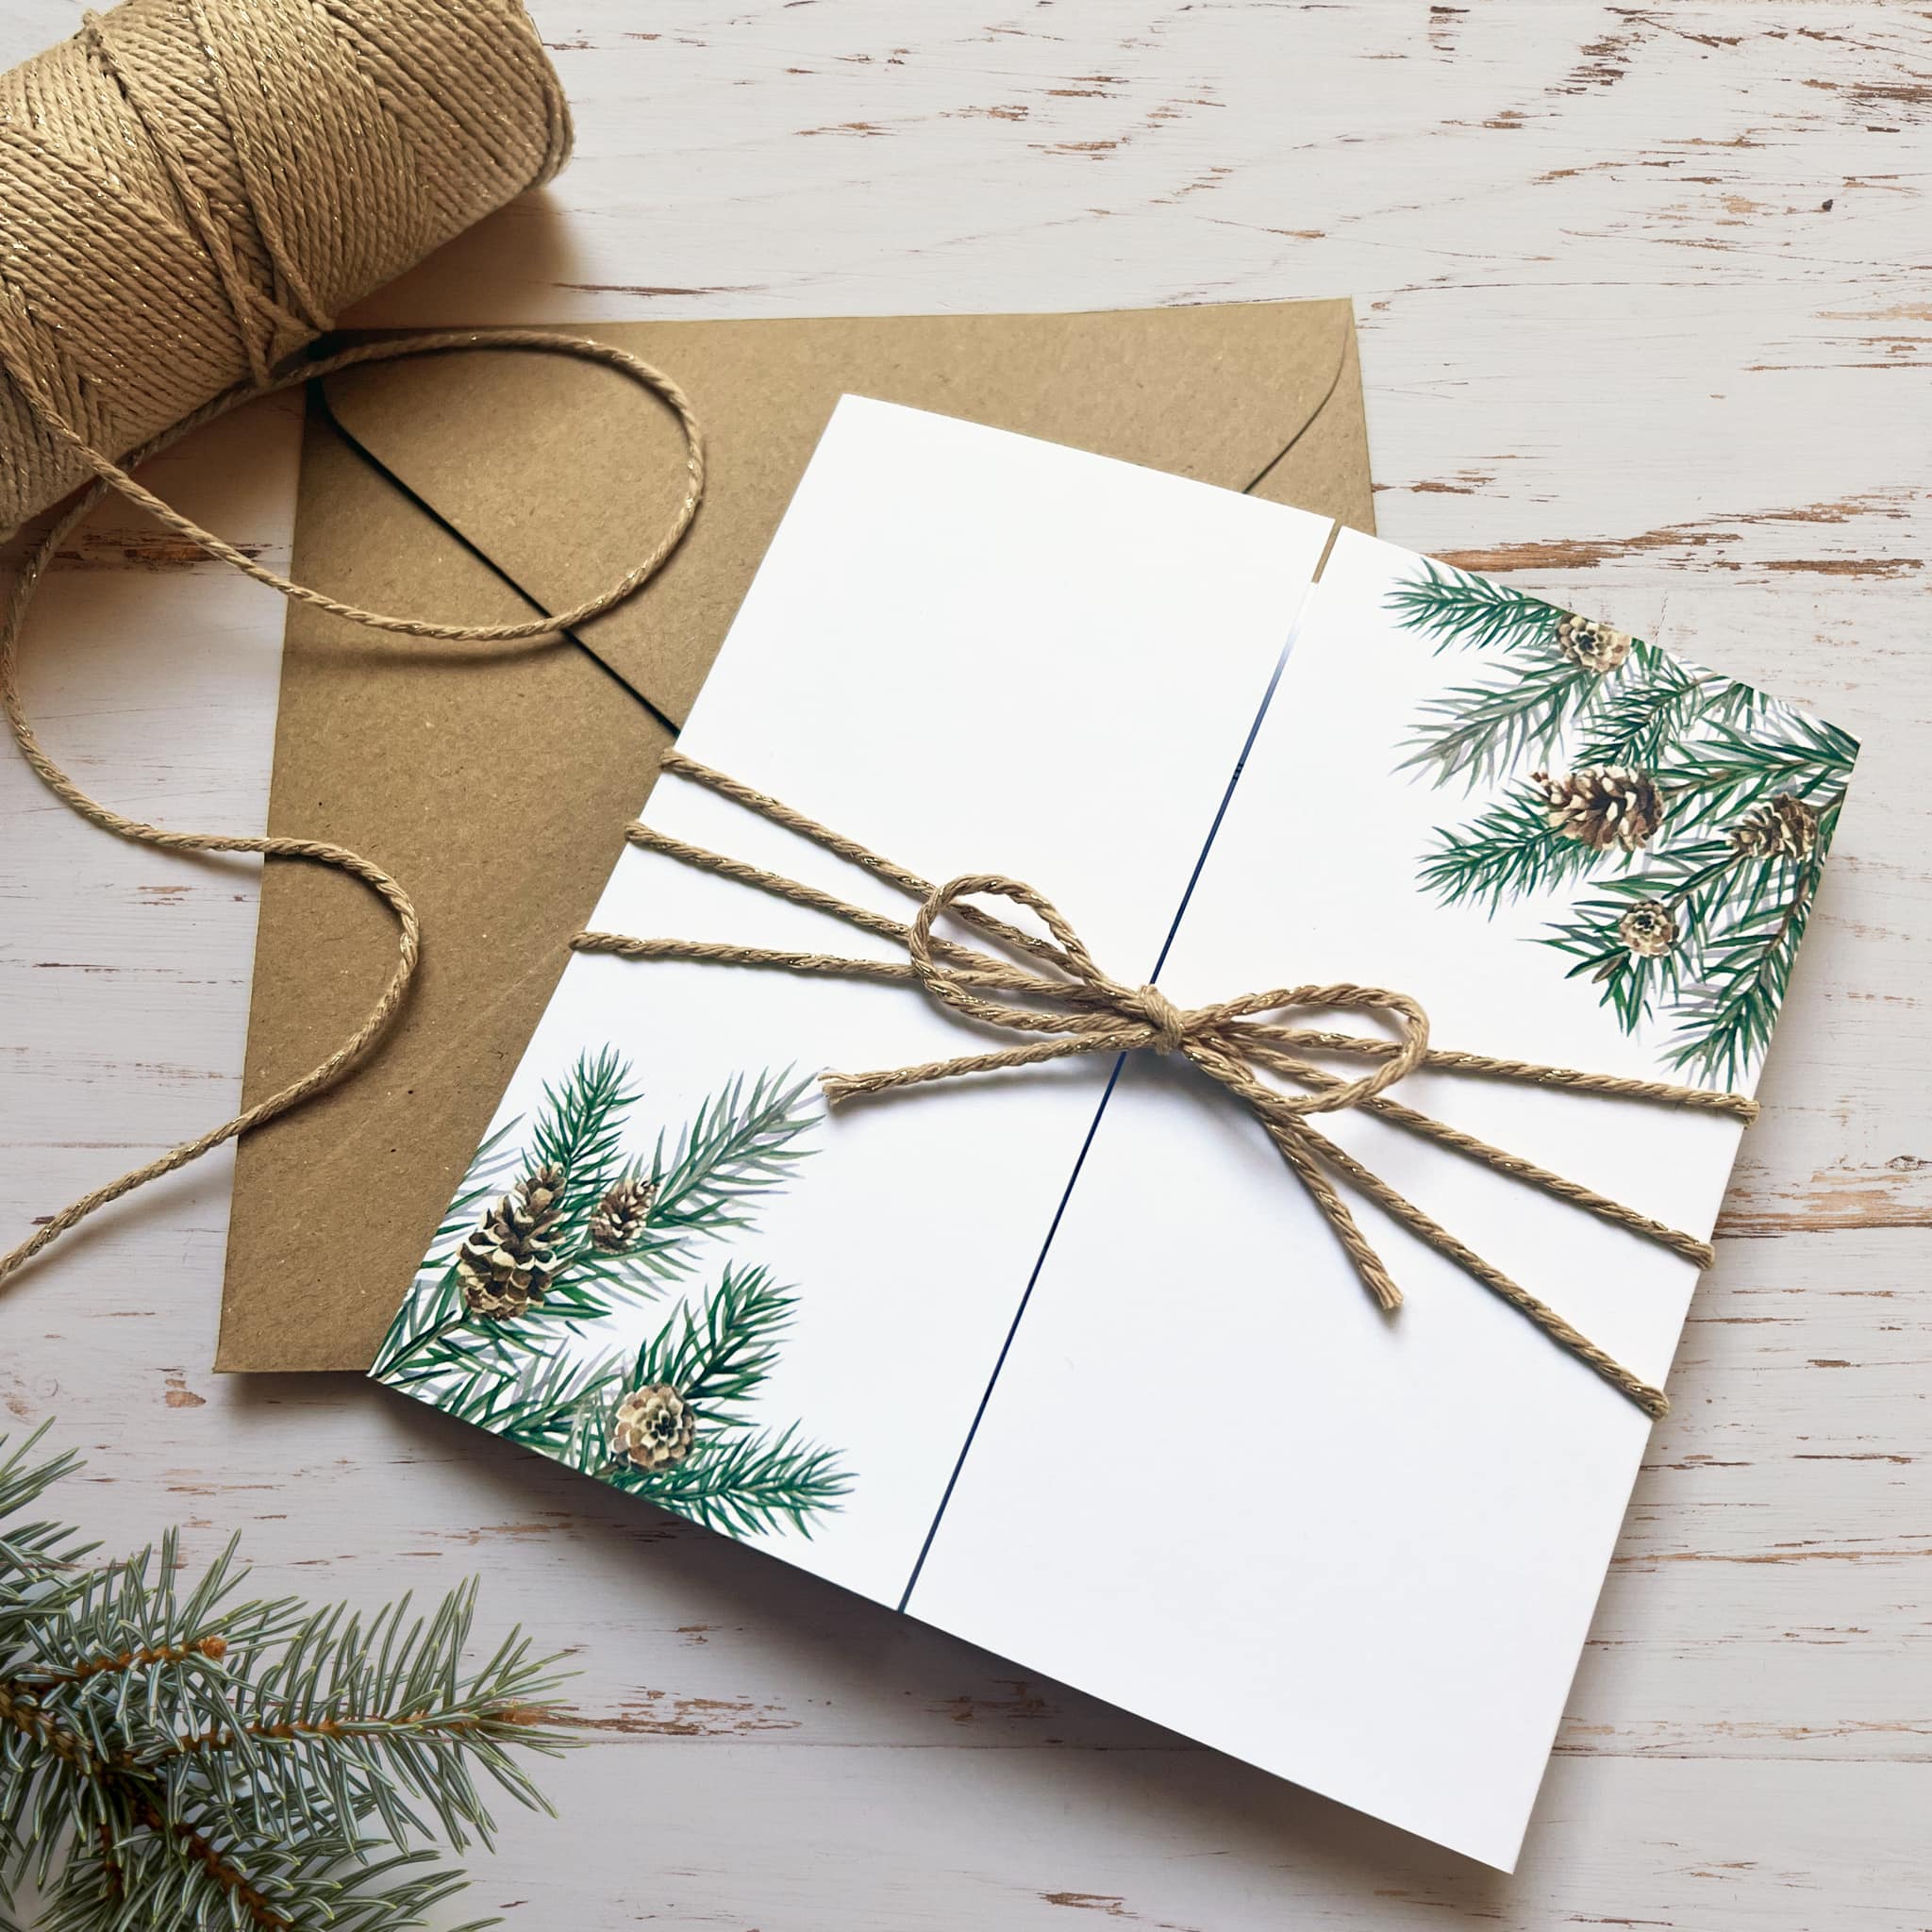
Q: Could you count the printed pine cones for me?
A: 7